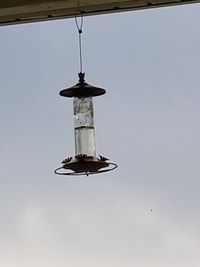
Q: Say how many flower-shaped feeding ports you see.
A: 3